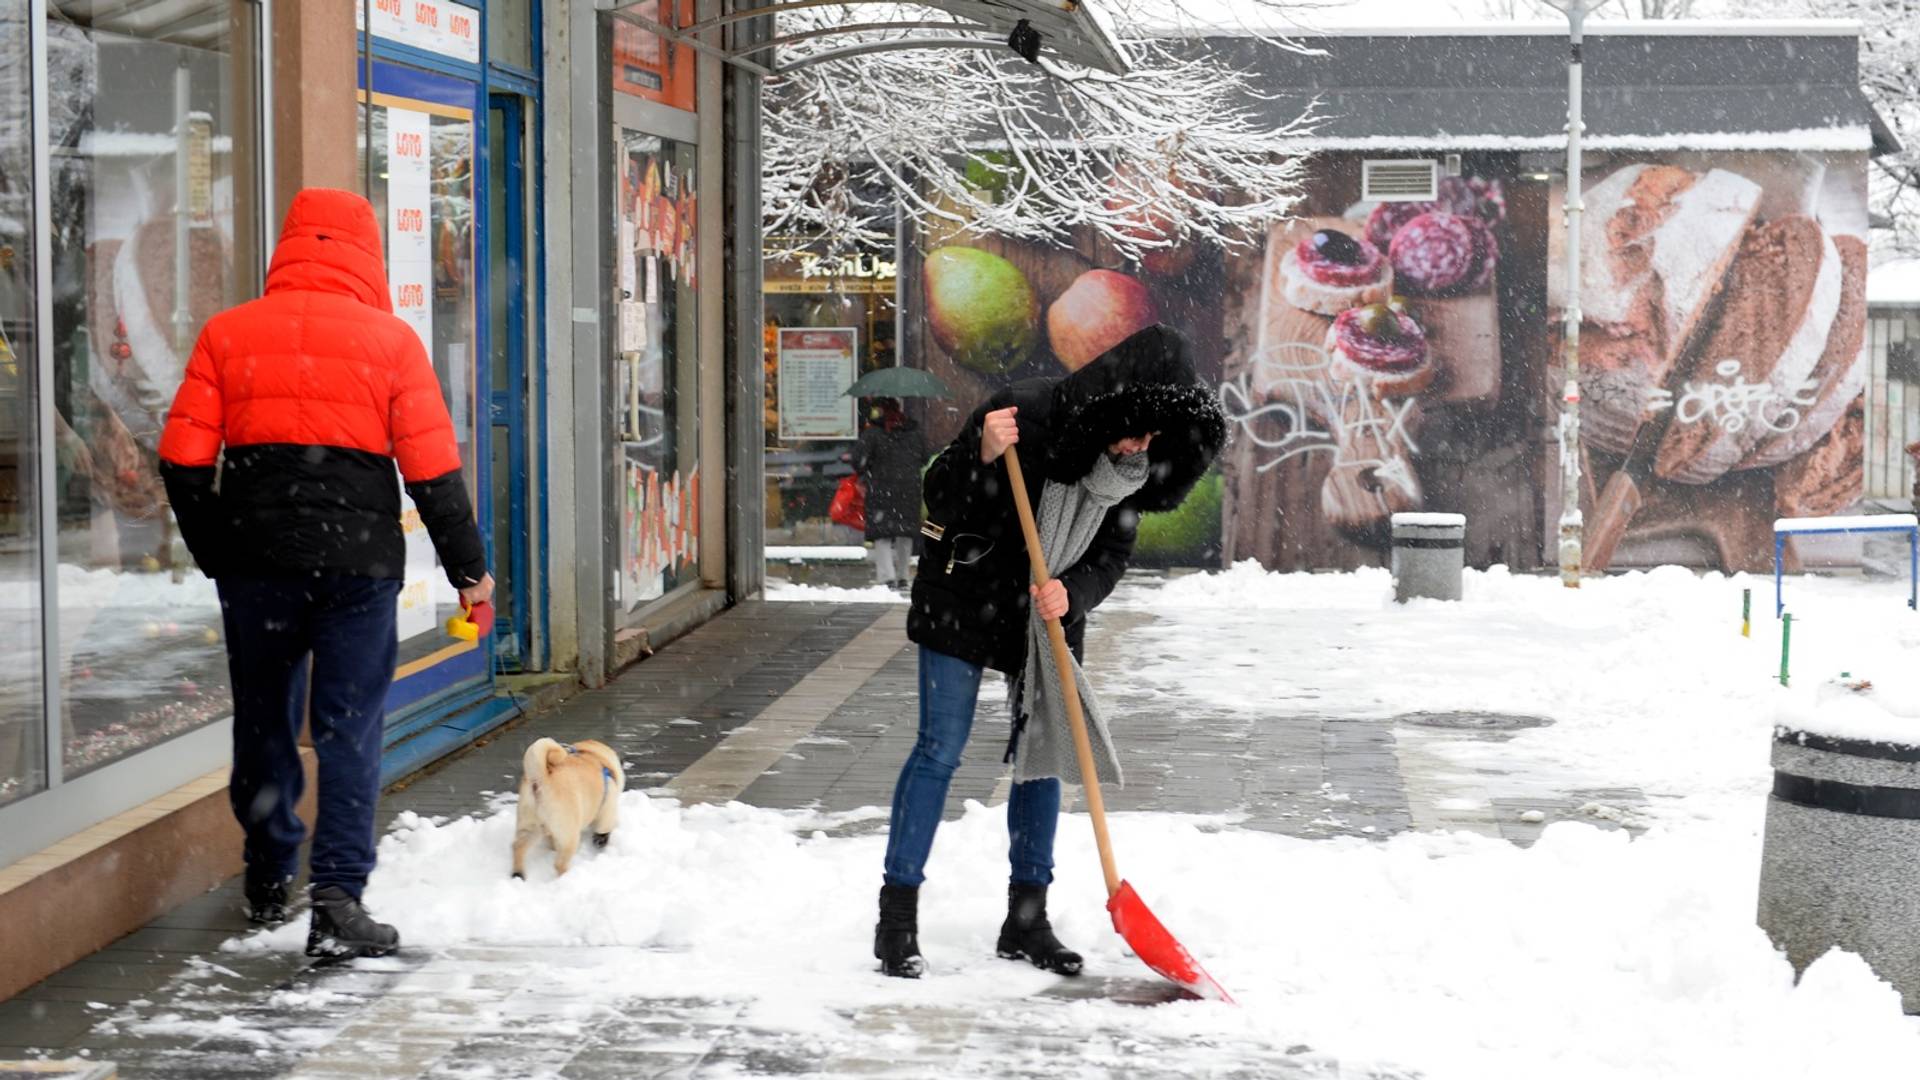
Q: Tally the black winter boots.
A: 4